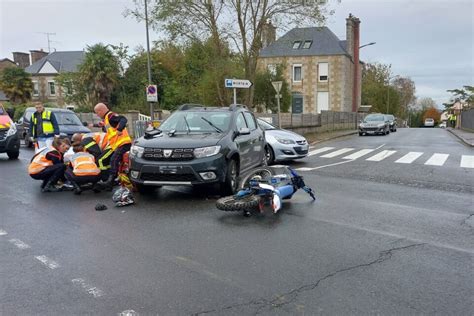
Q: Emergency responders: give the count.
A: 5